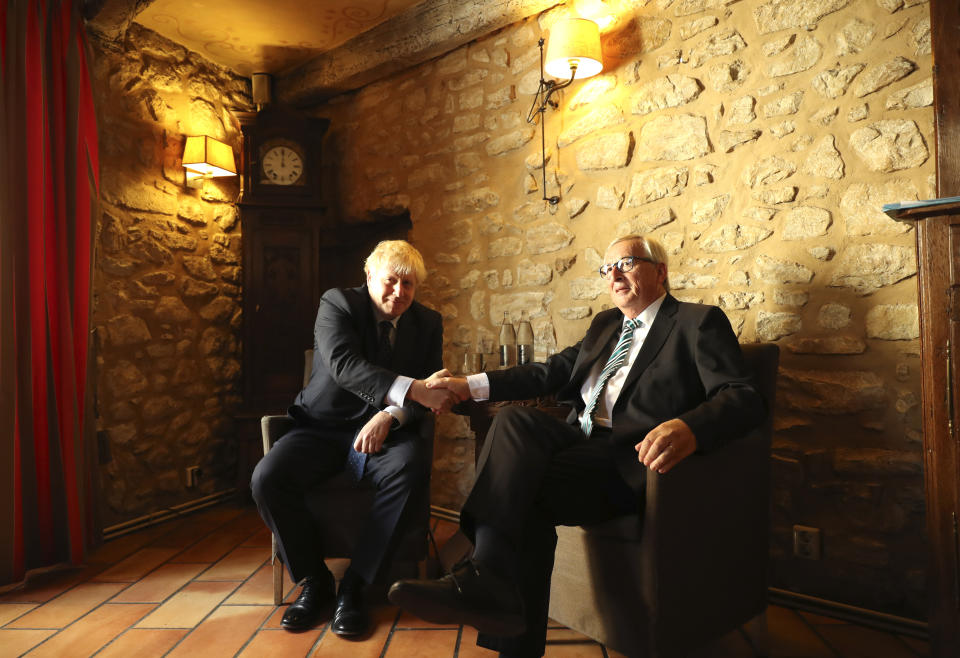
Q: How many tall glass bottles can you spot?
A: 2